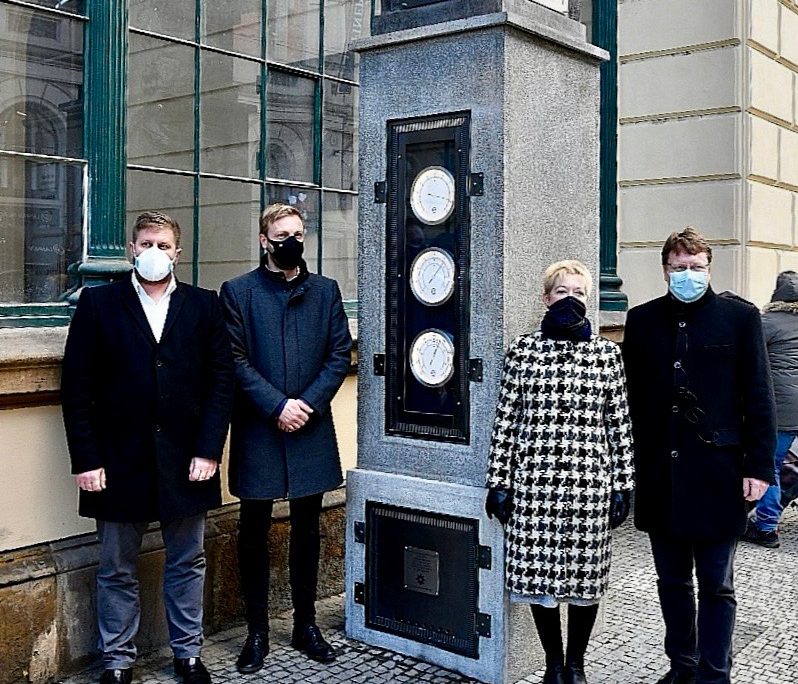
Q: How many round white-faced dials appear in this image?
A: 3